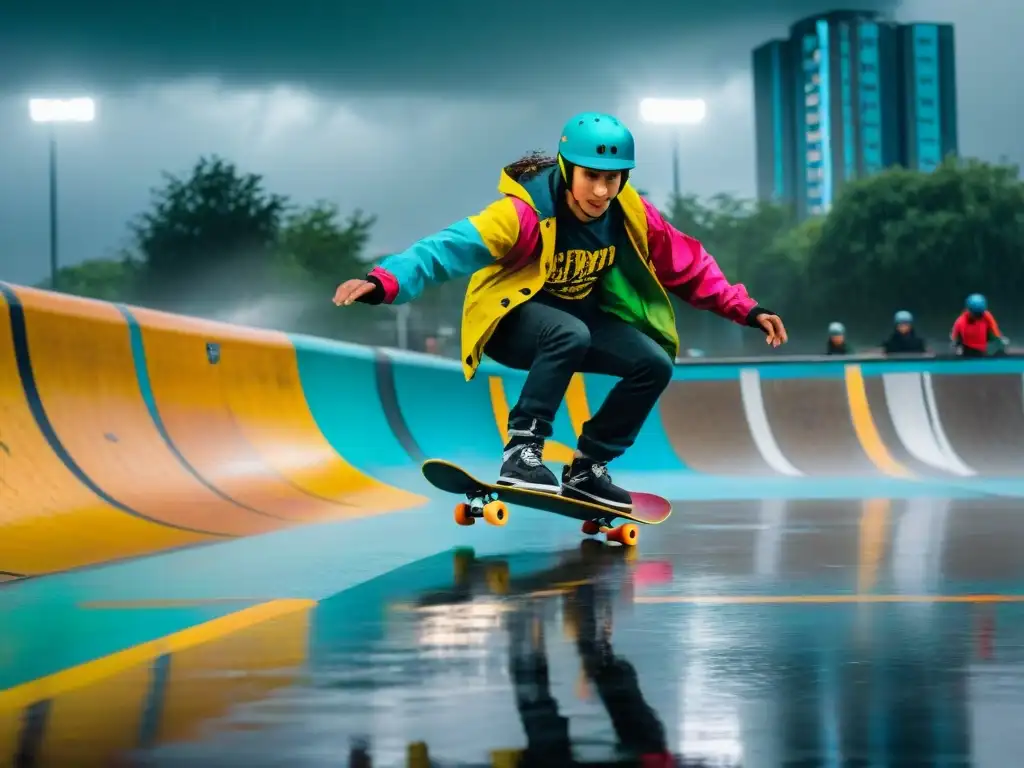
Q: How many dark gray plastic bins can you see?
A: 0